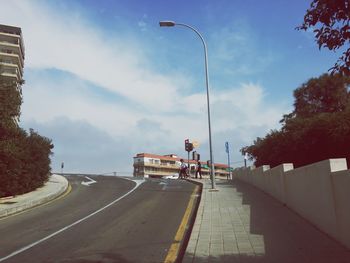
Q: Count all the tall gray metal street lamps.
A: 1